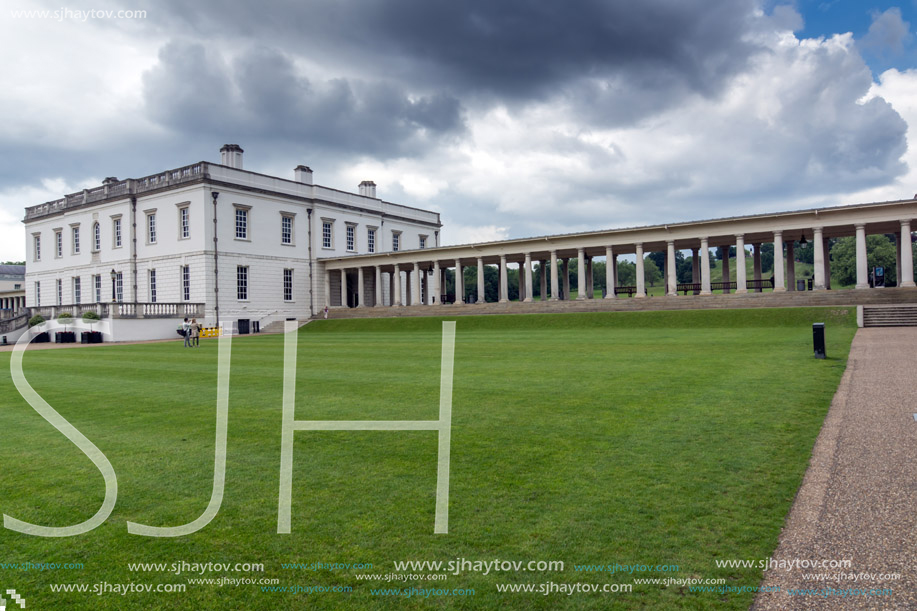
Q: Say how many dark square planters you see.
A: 3